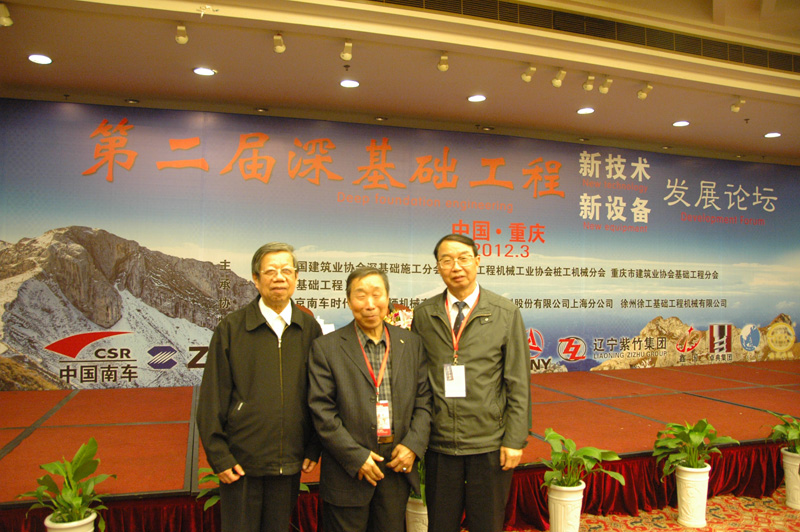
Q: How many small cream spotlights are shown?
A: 11